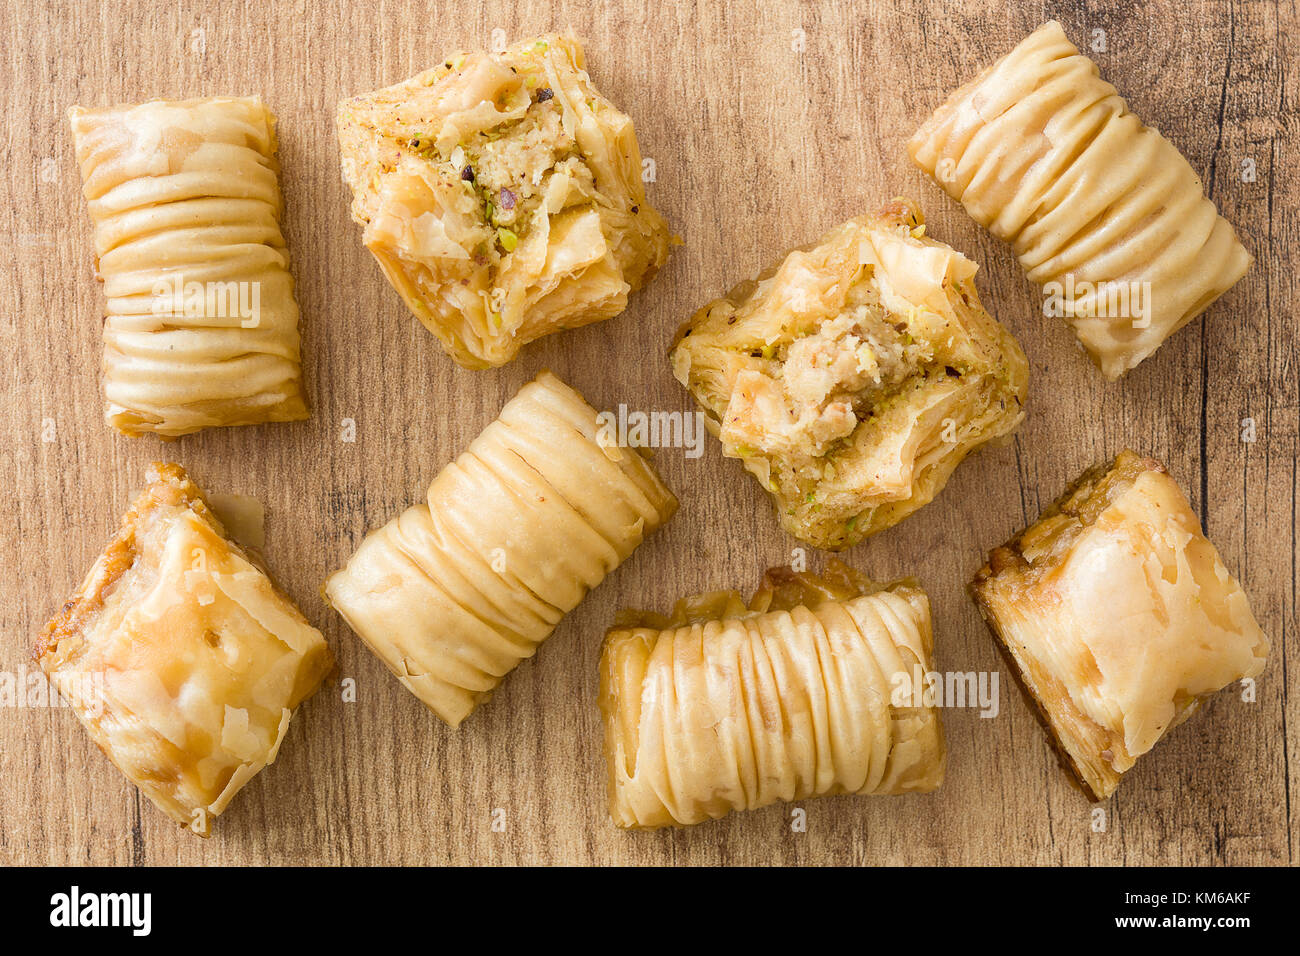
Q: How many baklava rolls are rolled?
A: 4